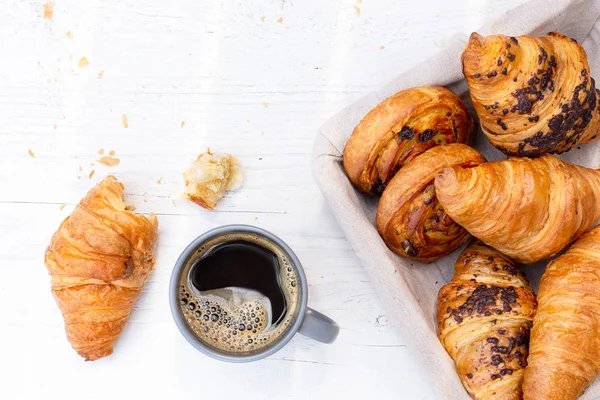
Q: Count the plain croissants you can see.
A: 3